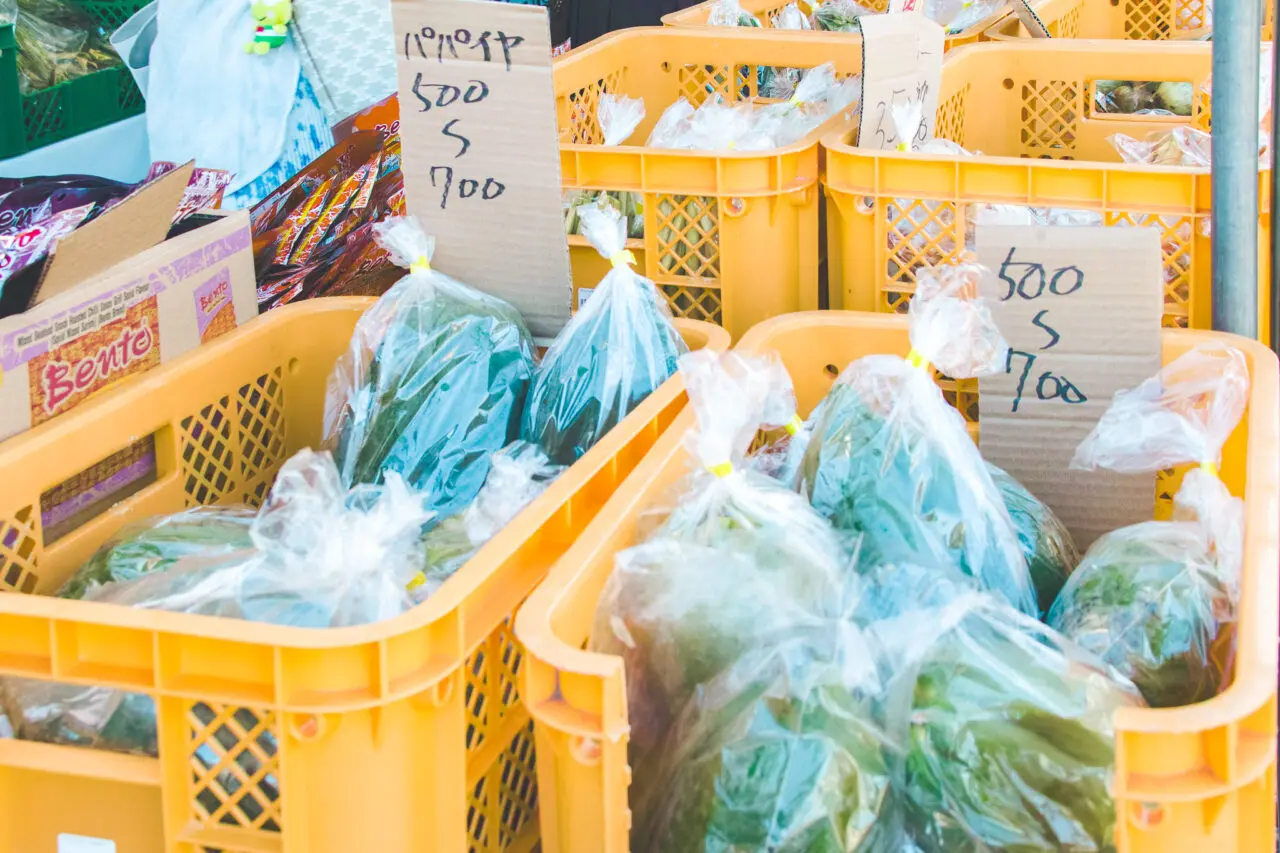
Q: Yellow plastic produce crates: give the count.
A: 6